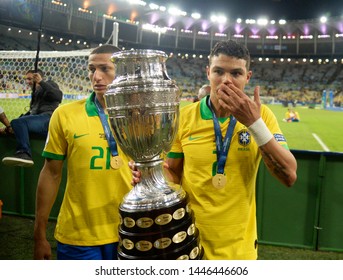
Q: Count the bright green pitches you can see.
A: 1